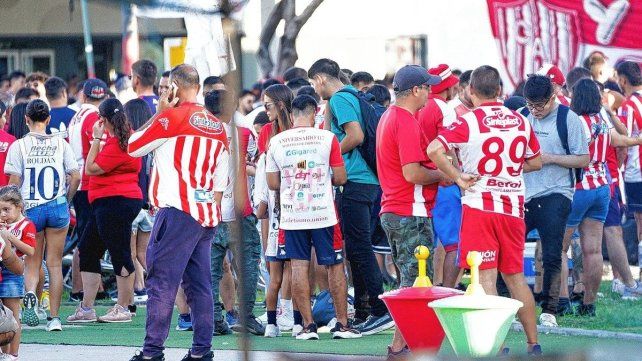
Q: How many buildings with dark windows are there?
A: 1